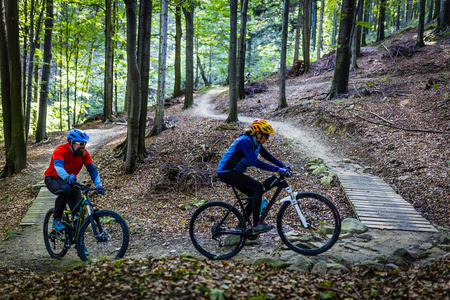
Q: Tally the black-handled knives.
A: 0